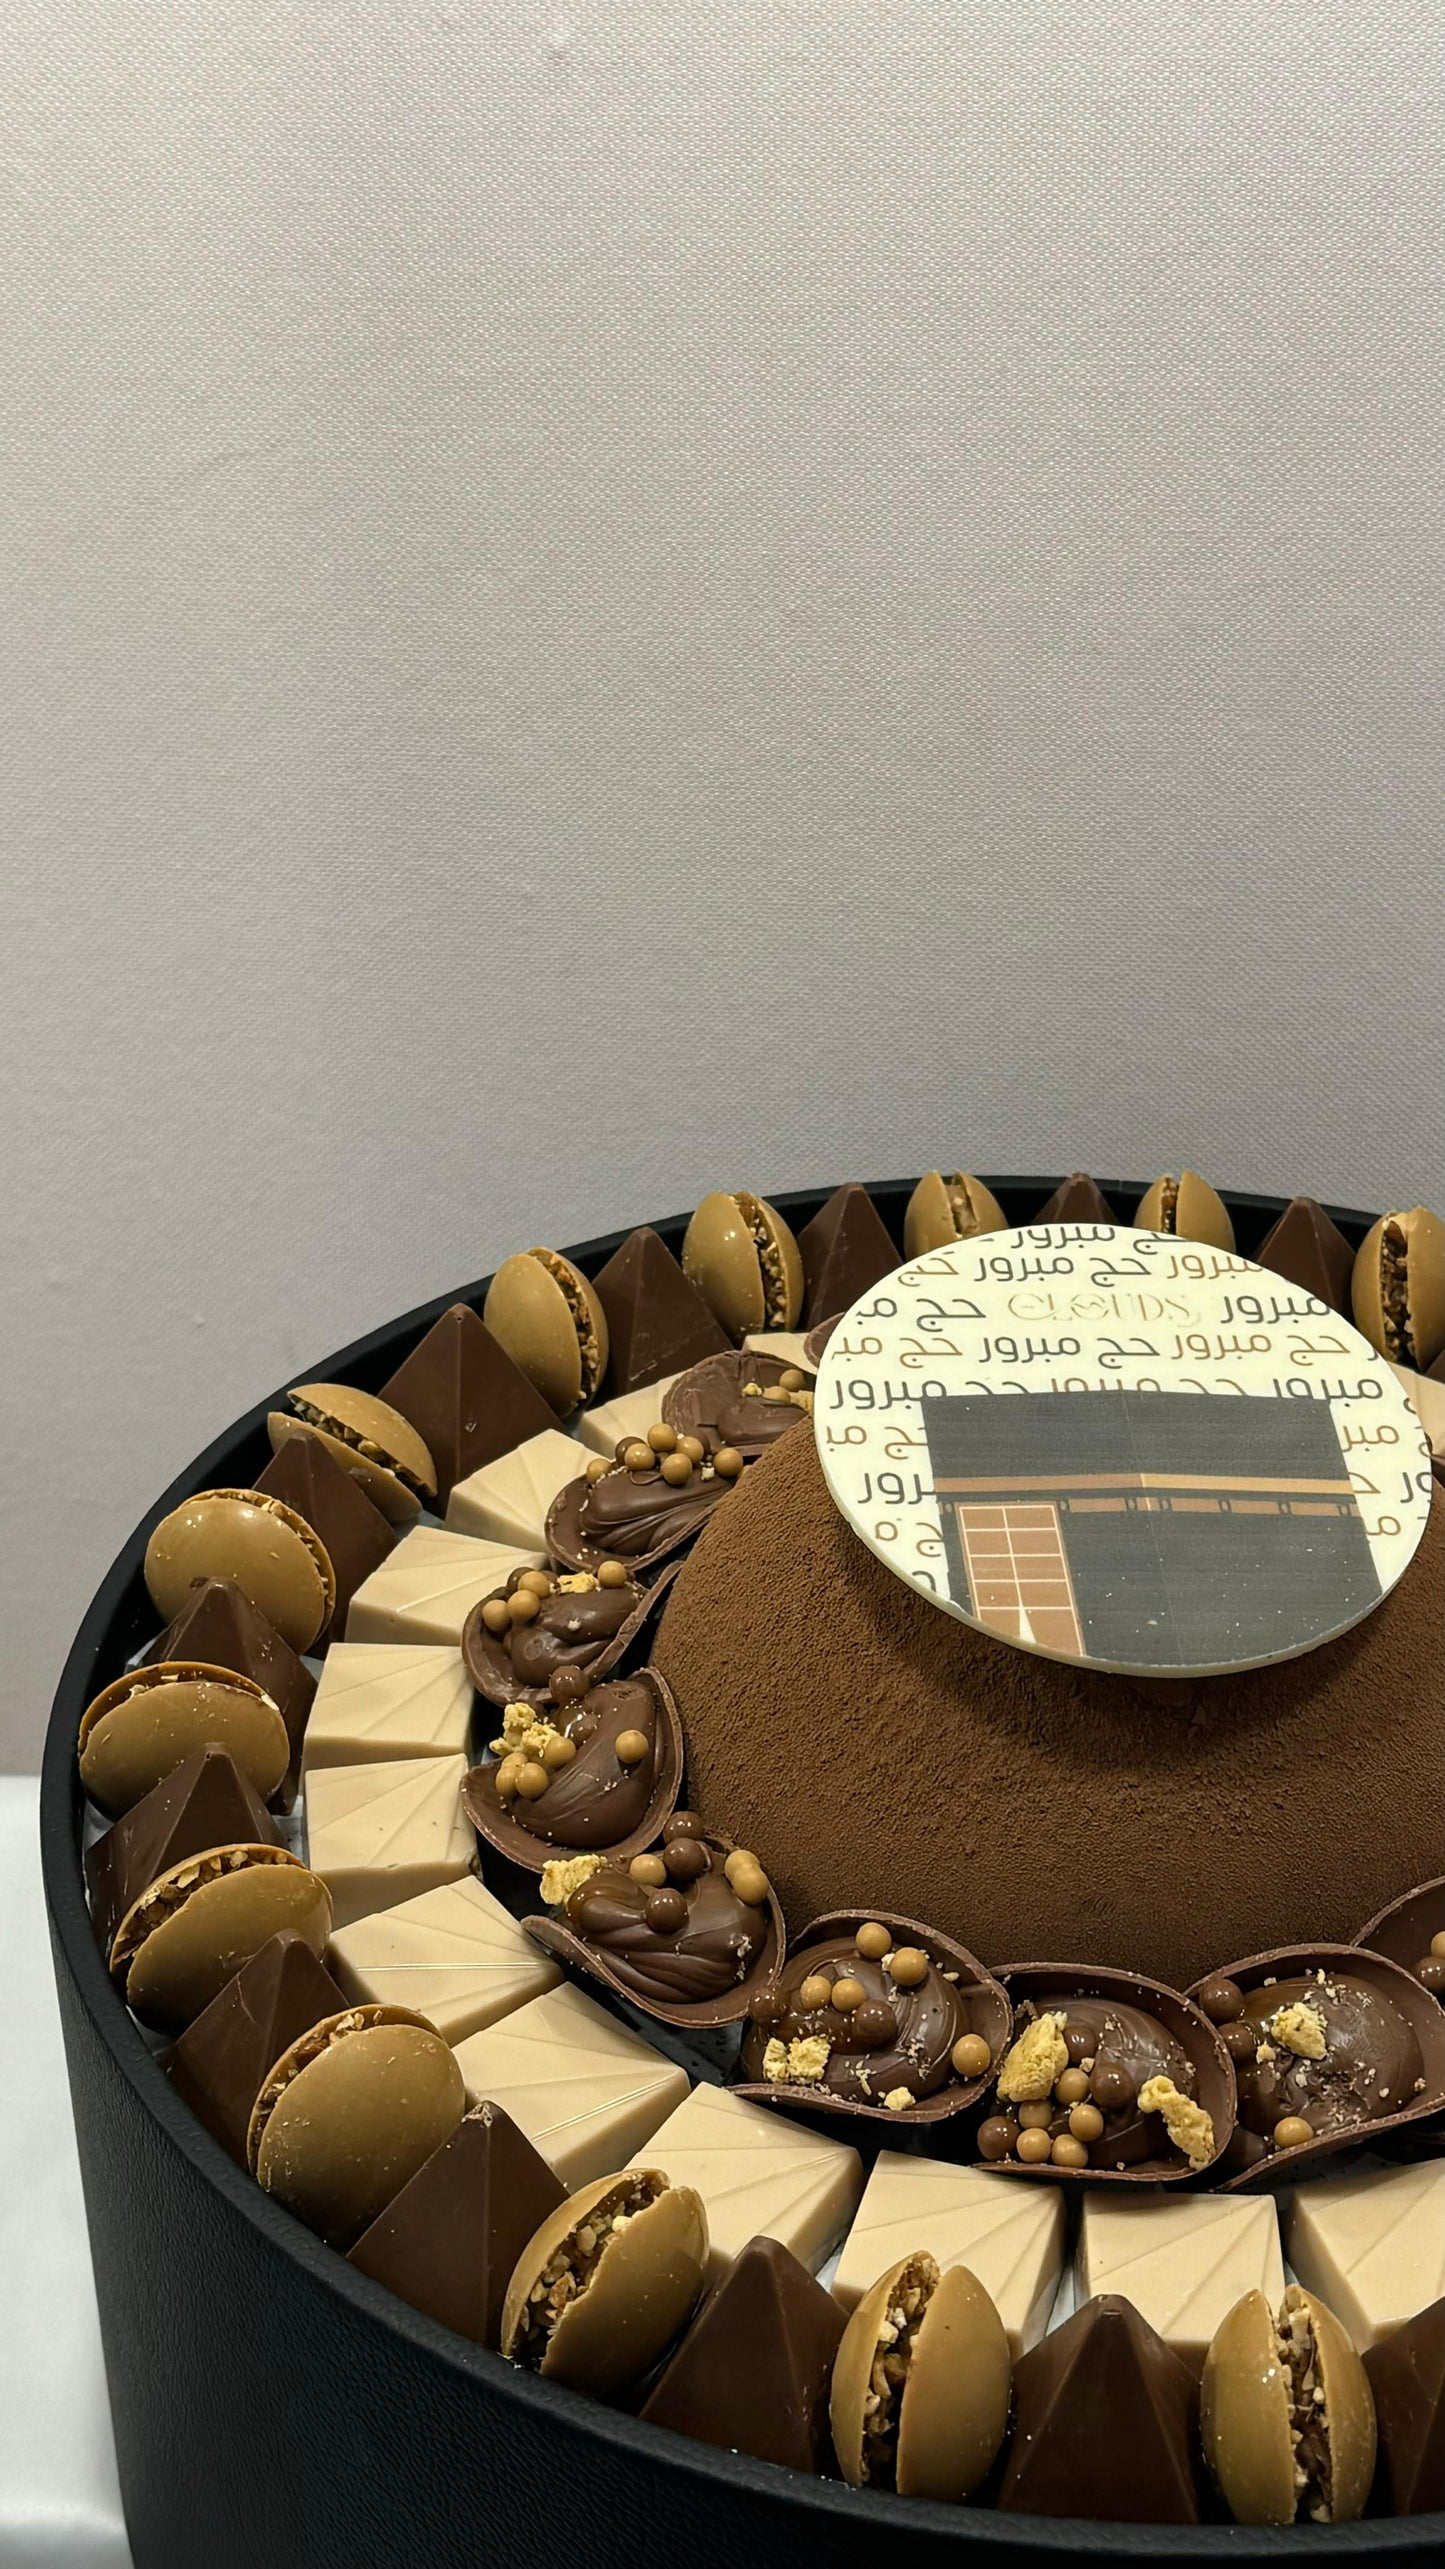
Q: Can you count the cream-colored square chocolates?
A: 13